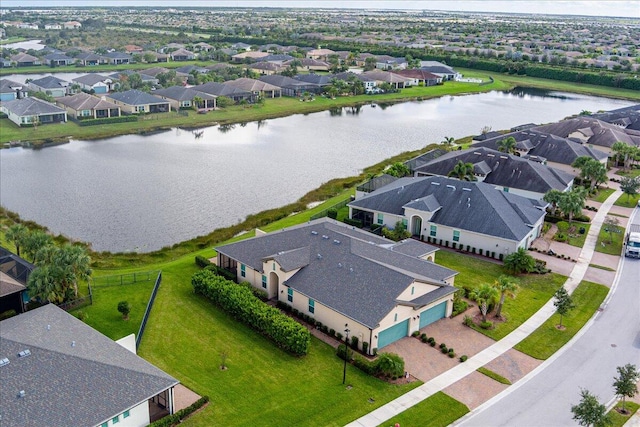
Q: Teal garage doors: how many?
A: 2